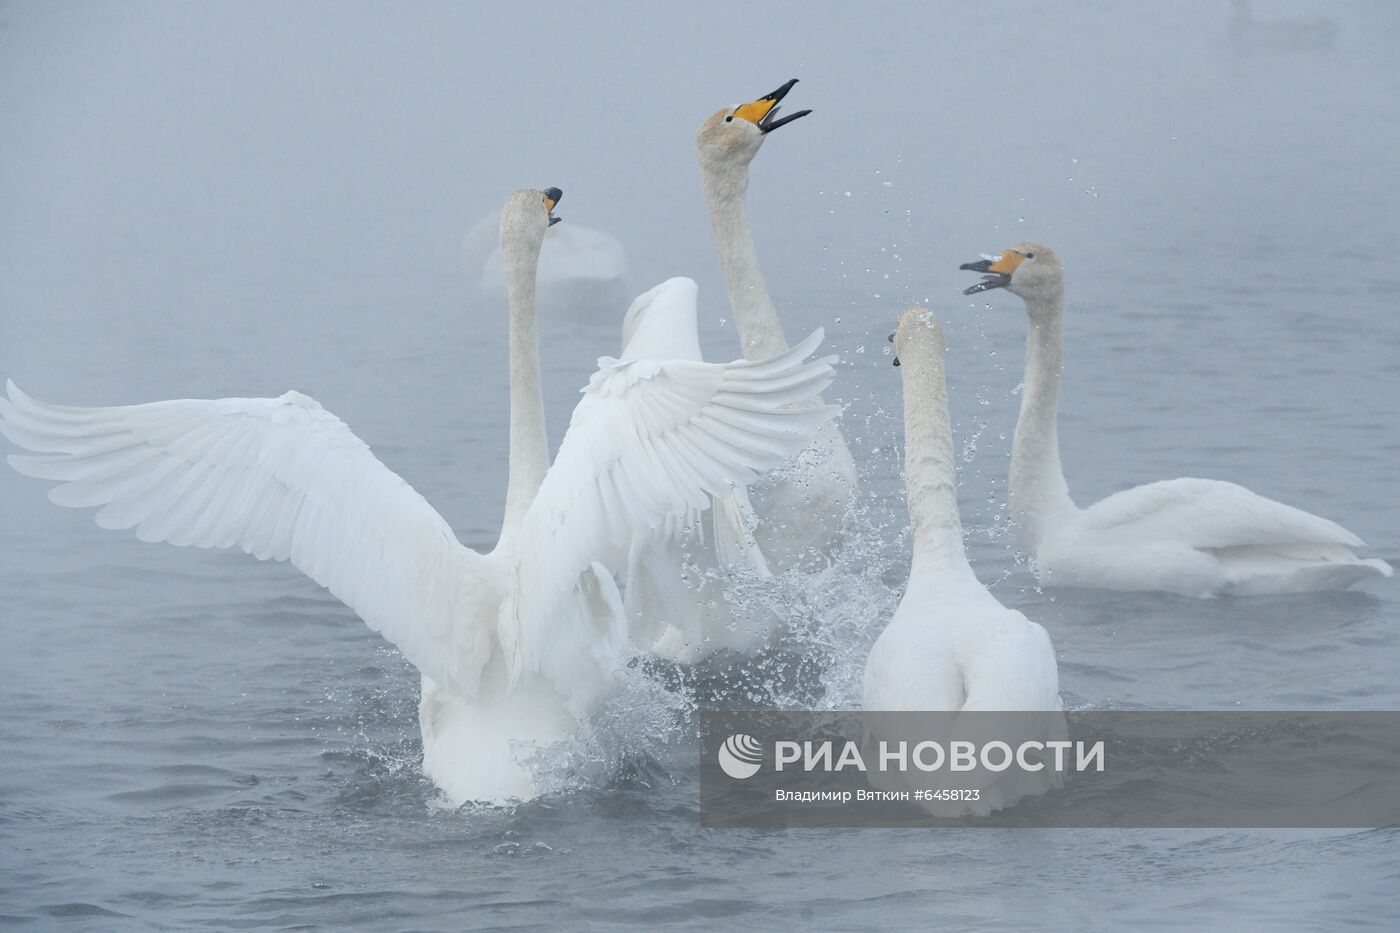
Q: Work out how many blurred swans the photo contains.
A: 2